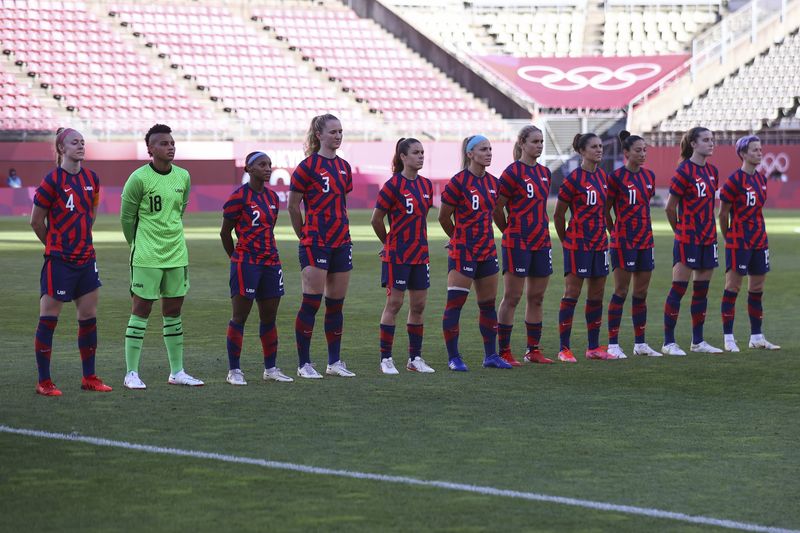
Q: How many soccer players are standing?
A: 11